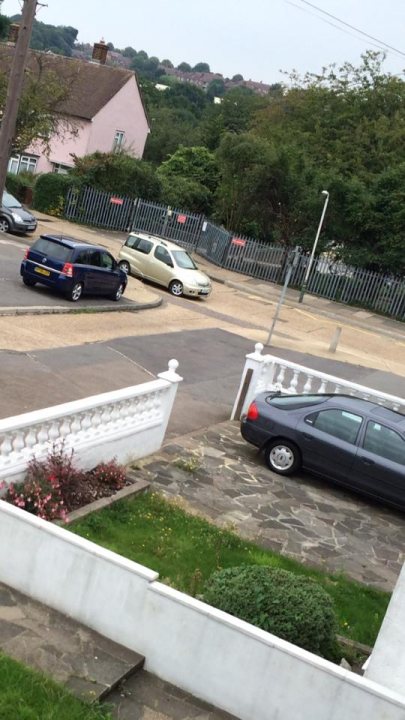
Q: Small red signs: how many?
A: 3